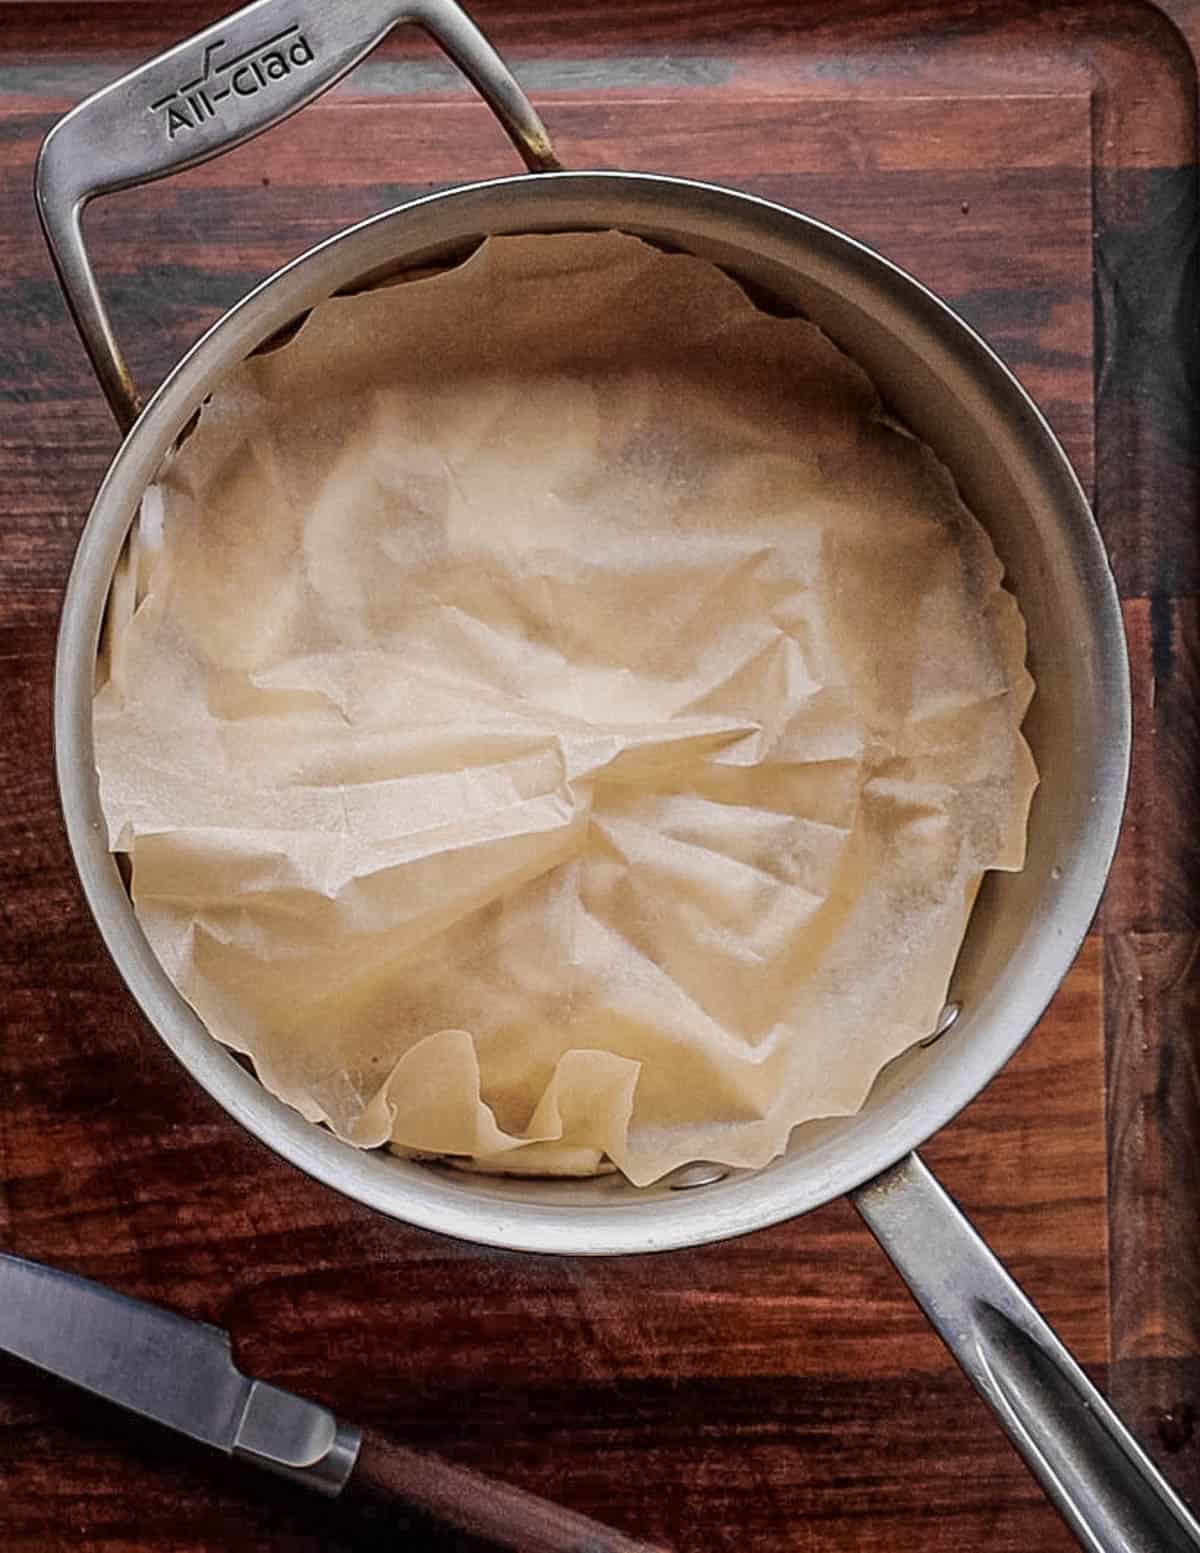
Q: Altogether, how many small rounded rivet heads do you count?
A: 2